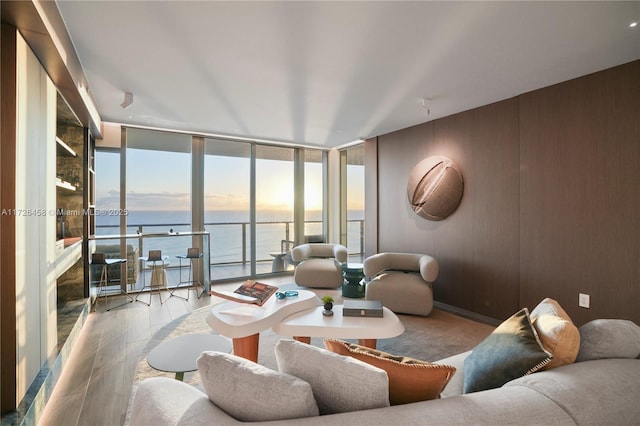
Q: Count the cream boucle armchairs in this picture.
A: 2